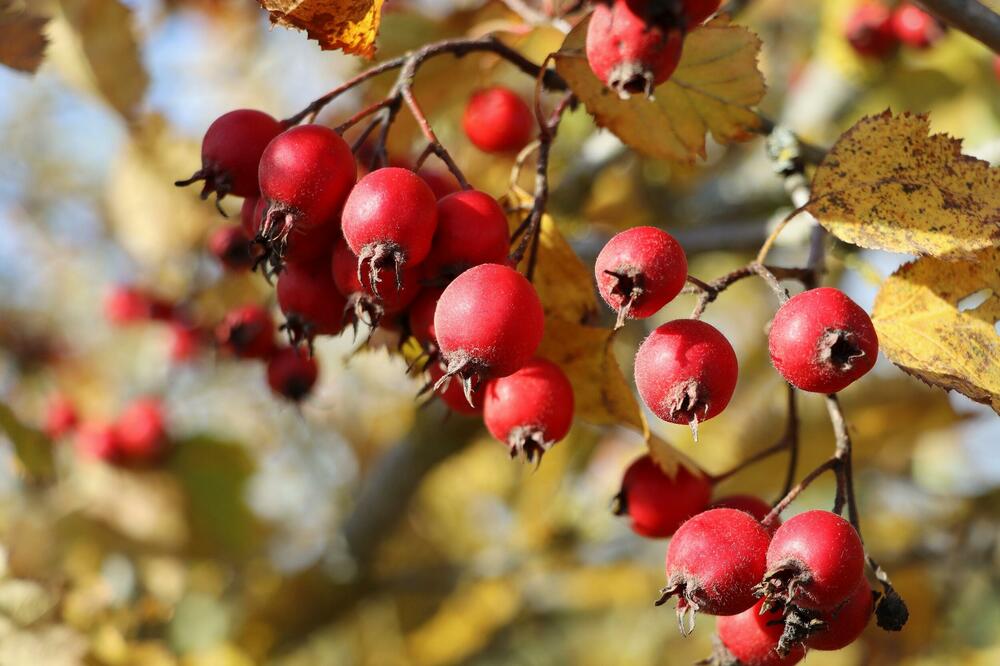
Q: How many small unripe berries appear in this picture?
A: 0